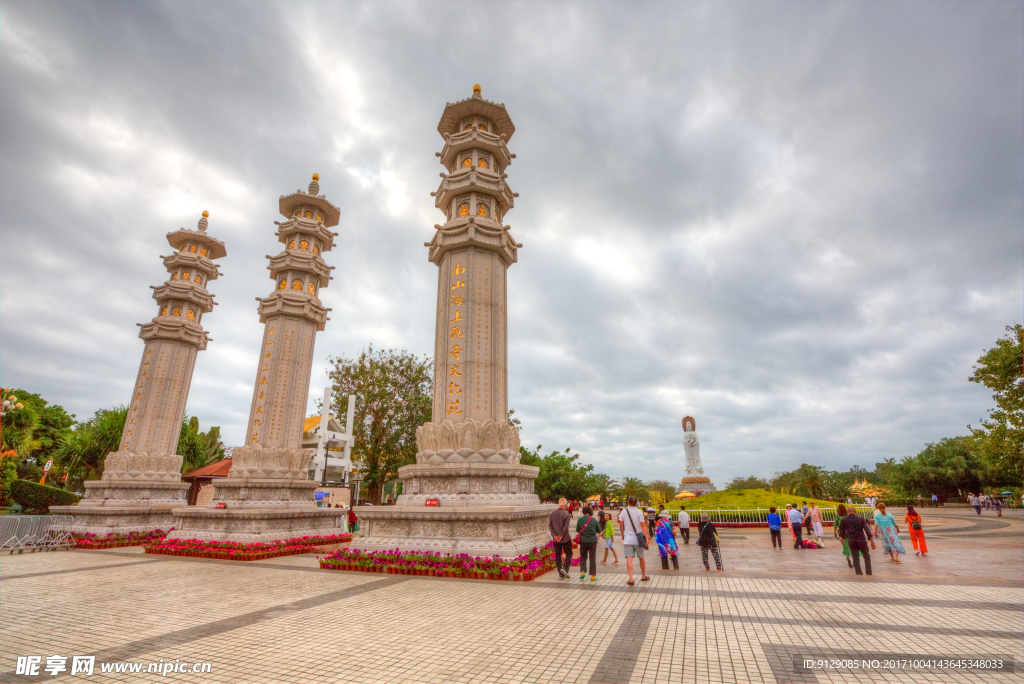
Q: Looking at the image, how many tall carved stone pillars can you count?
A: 3